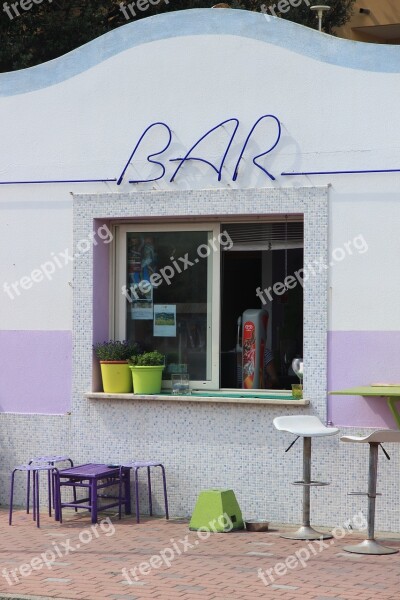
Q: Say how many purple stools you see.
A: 3